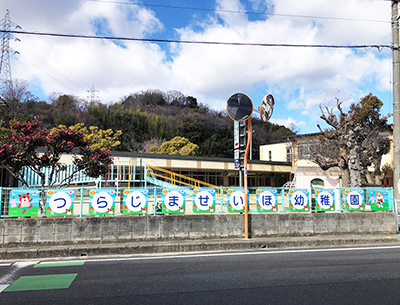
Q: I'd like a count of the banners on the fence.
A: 12